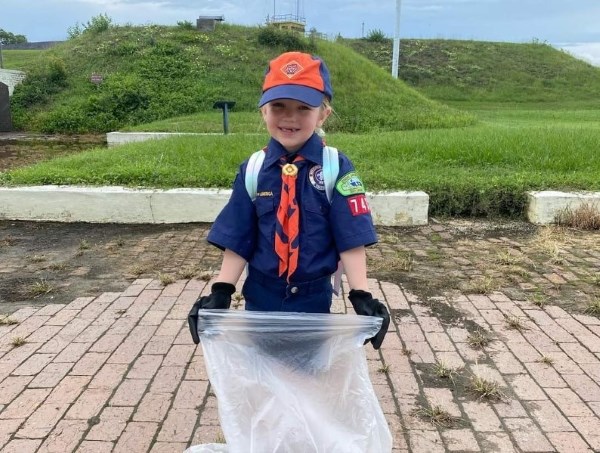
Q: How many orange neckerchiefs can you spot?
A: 1